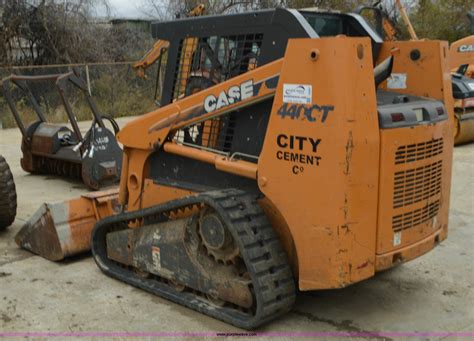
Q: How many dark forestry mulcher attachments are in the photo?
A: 1